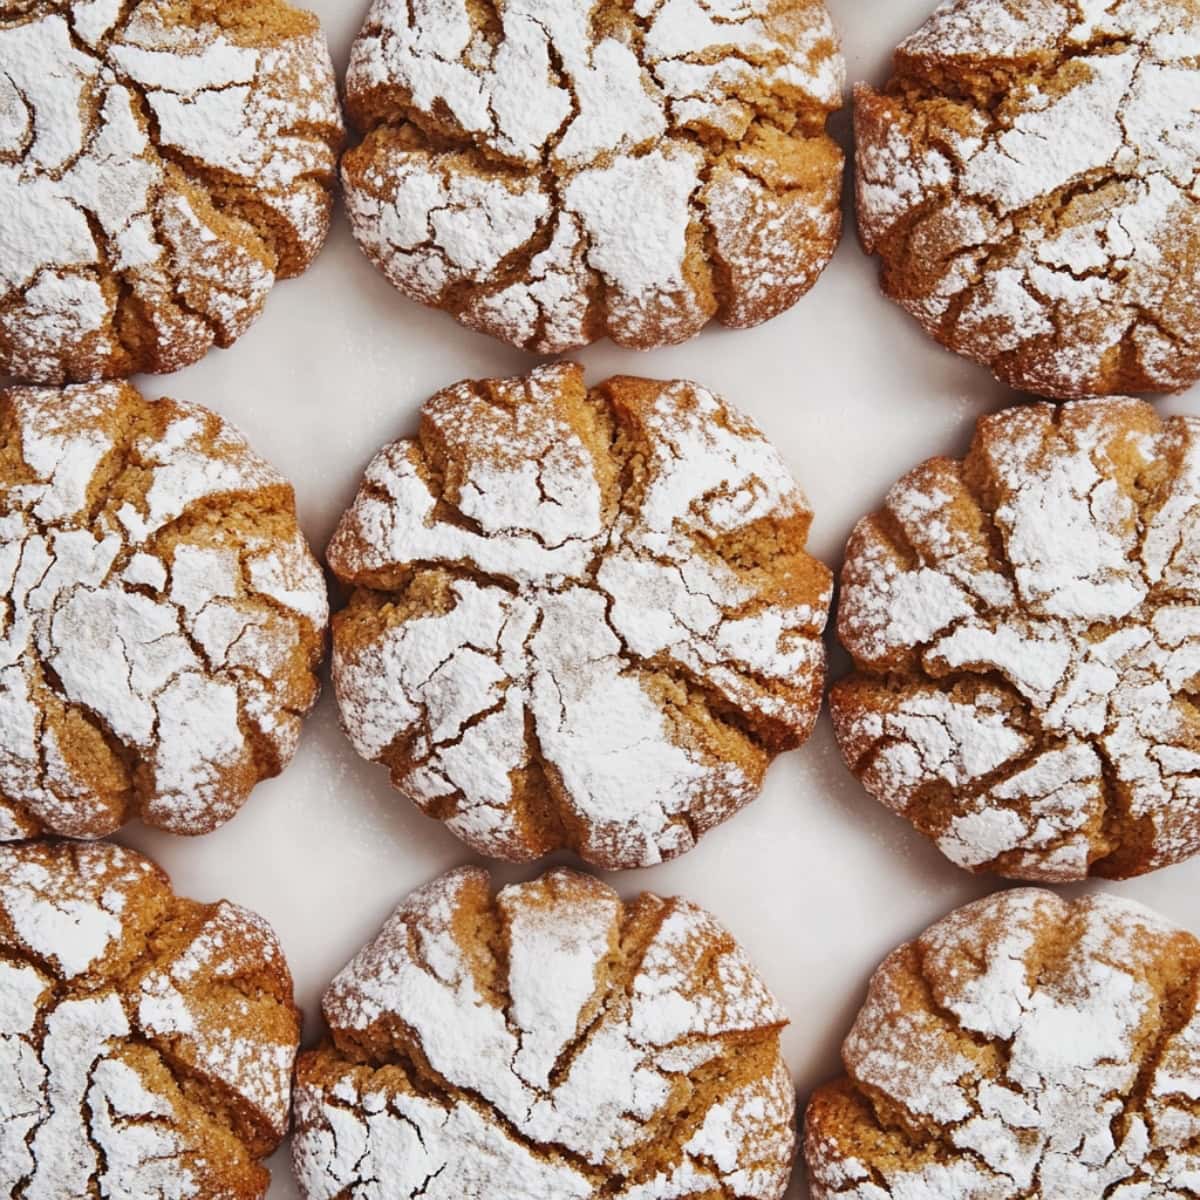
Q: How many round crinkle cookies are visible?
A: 9